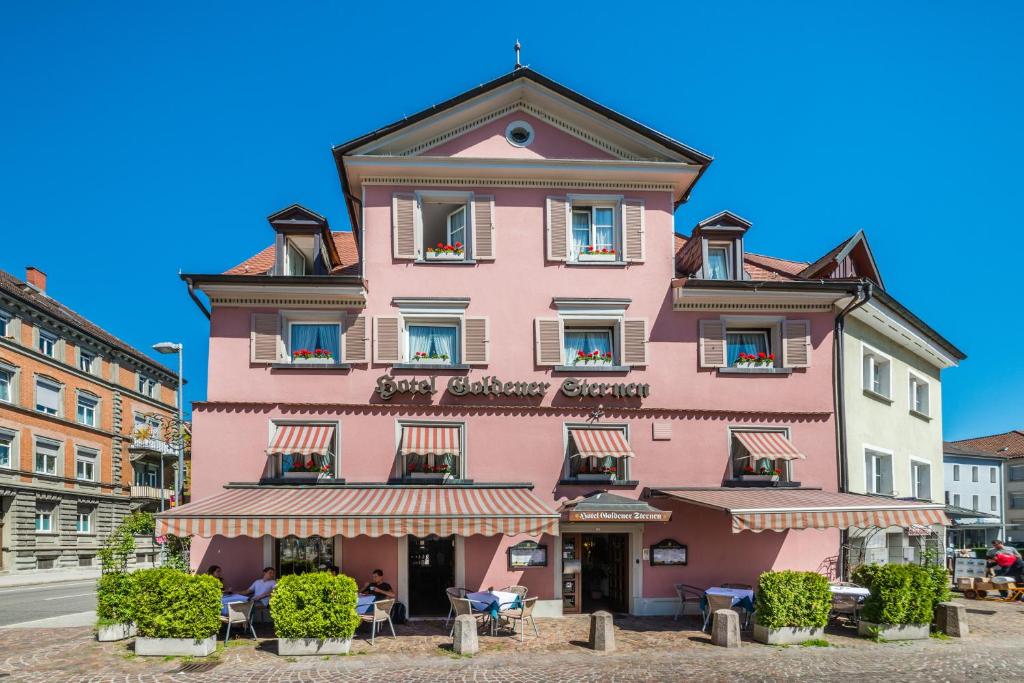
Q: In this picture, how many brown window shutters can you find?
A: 12